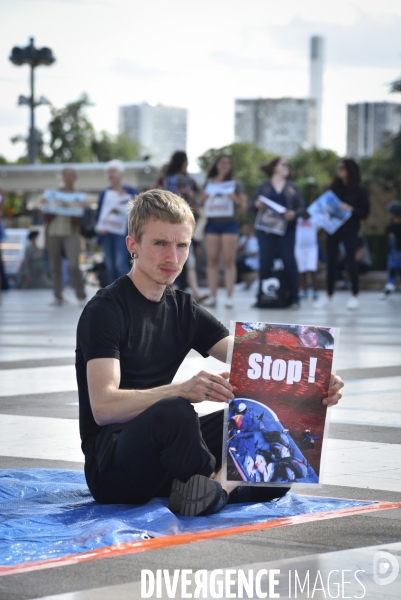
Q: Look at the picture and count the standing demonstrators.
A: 6